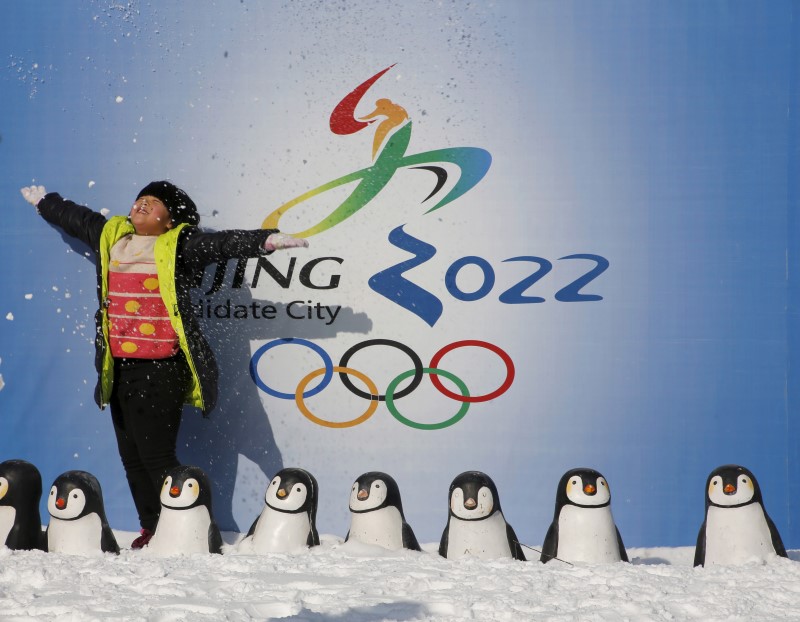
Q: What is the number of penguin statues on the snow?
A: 8